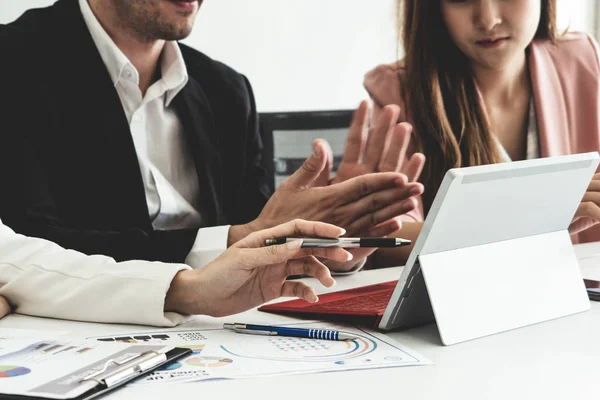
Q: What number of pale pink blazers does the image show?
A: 1